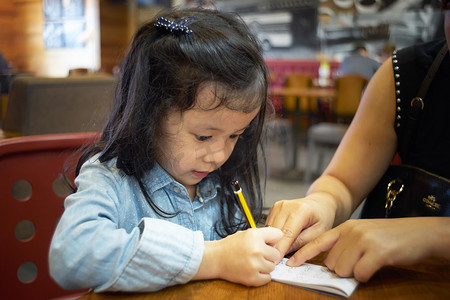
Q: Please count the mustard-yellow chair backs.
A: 2